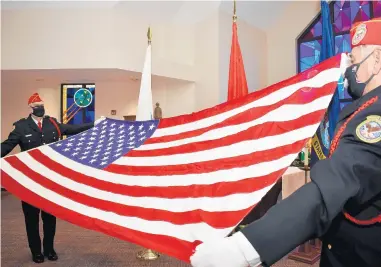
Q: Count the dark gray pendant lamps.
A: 0